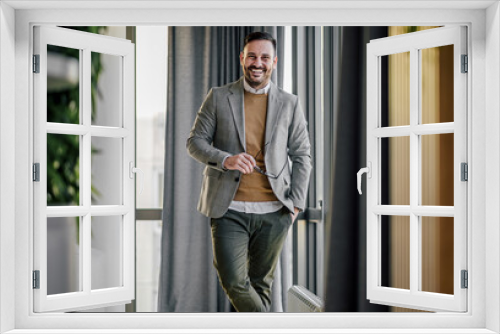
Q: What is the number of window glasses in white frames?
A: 12